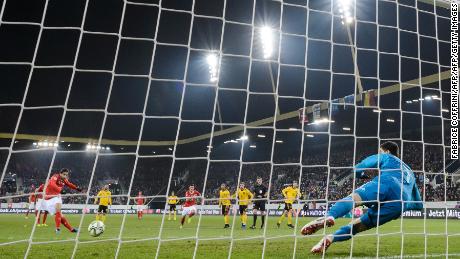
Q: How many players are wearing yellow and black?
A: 5